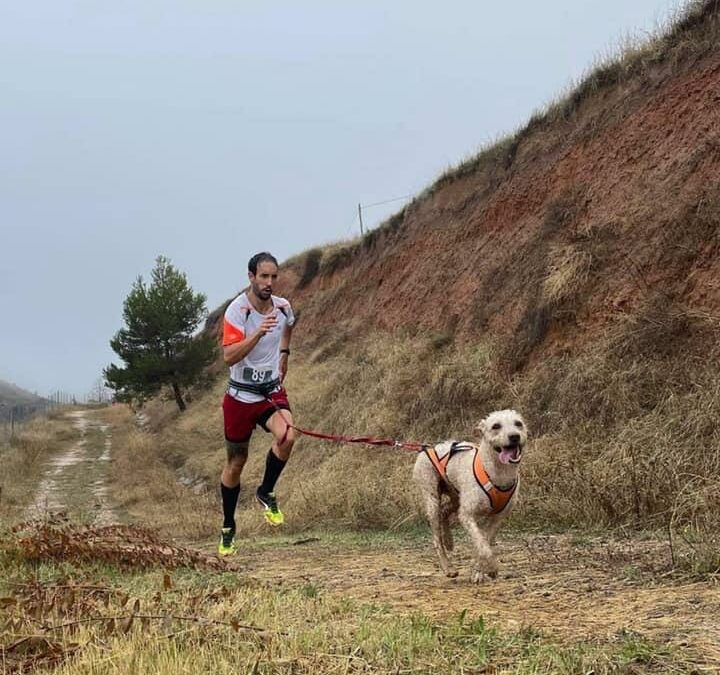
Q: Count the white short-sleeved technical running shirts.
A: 1